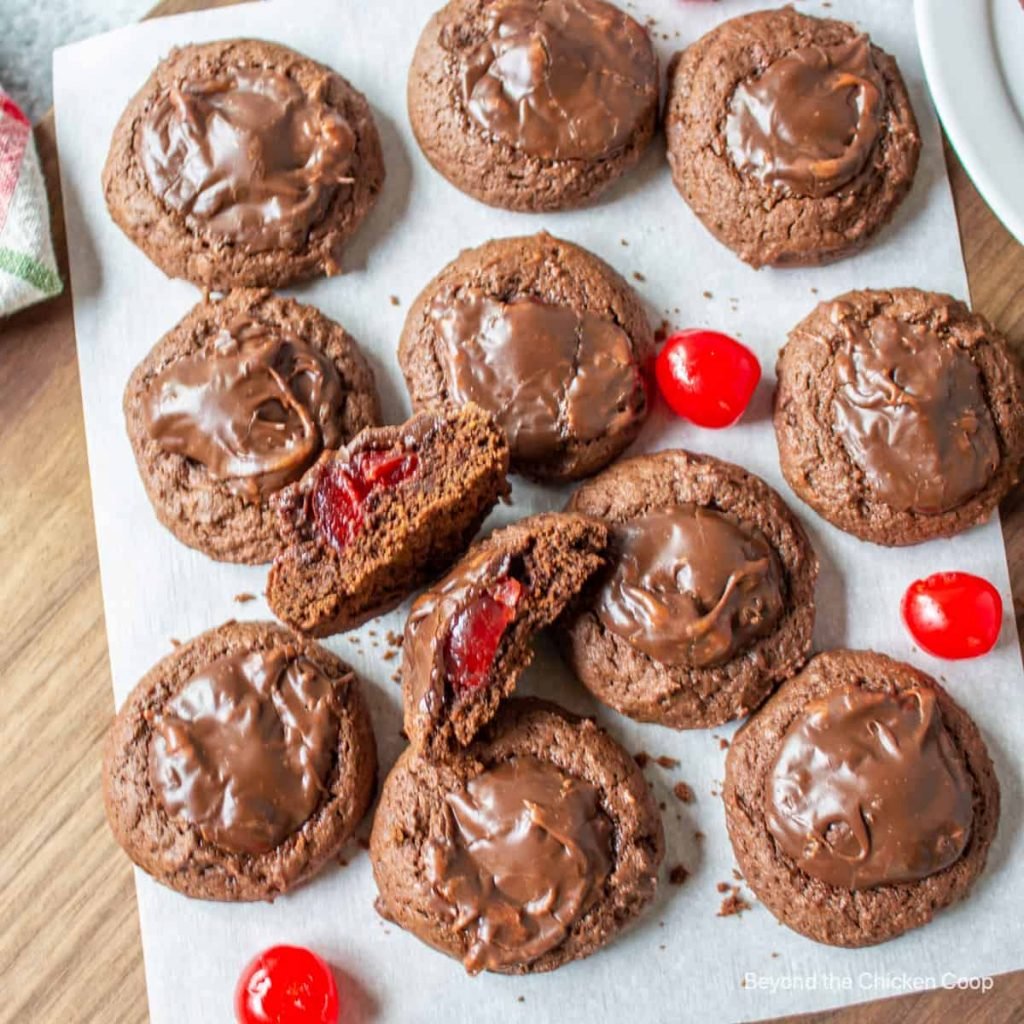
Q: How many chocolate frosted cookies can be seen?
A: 11